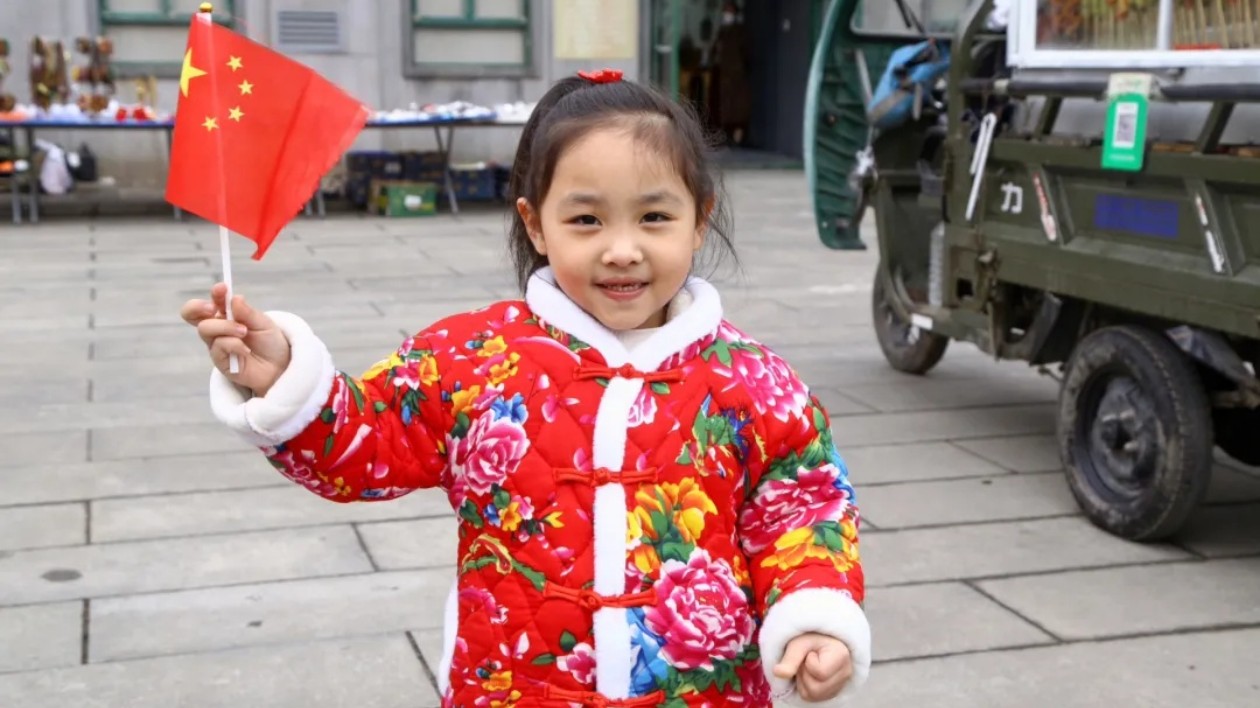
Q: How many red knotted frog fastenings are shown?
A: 4